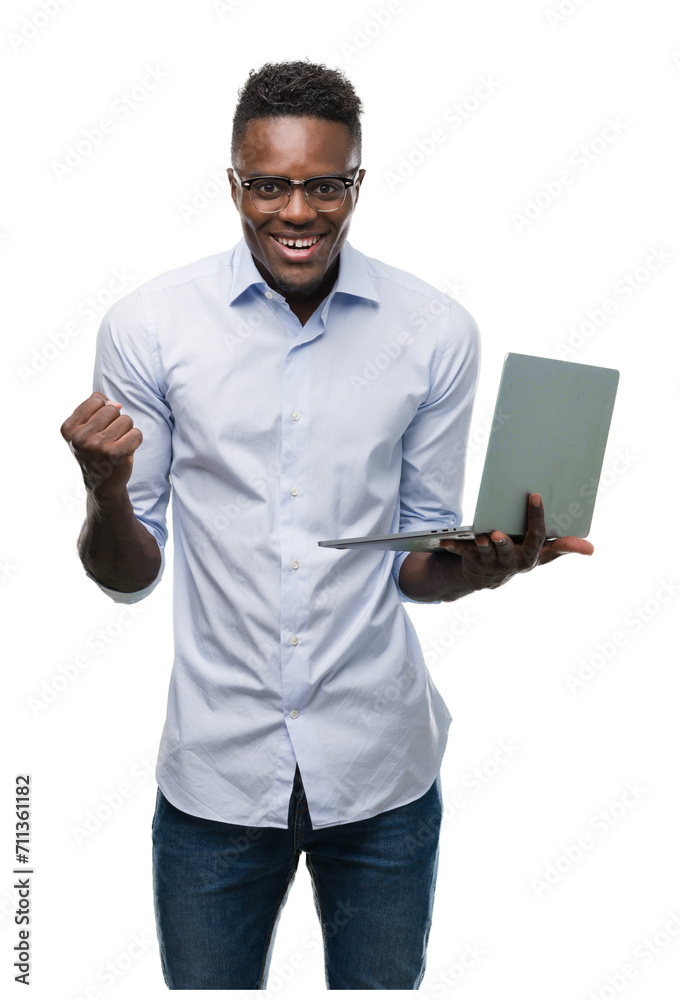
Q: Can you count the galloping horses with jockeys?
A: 0